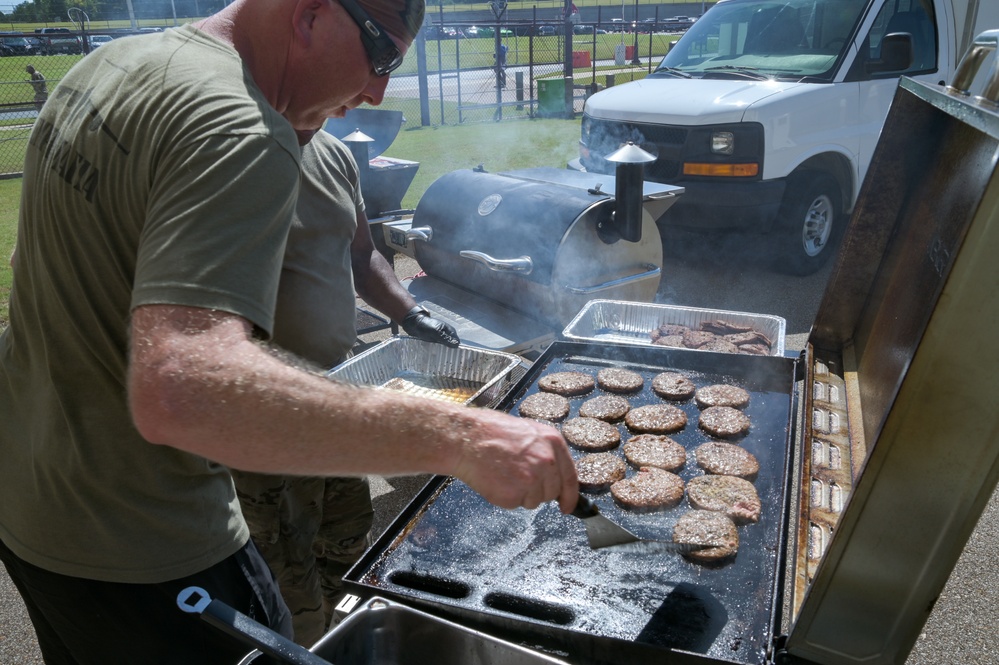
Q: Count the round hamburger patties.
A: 15